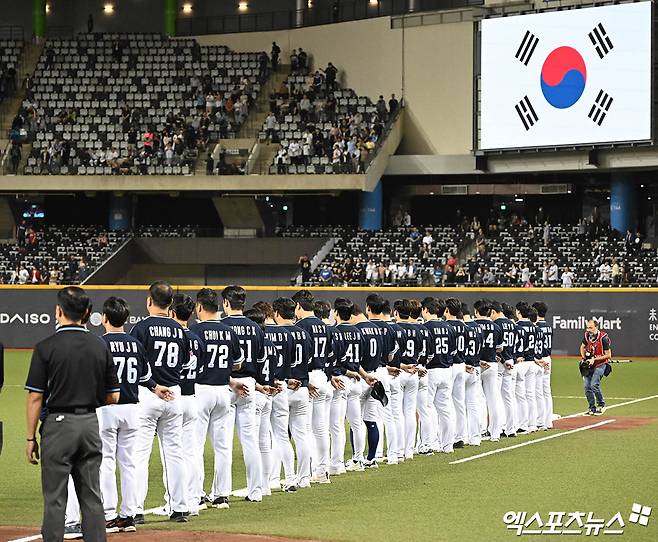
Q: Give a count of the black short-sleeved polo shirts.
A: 1